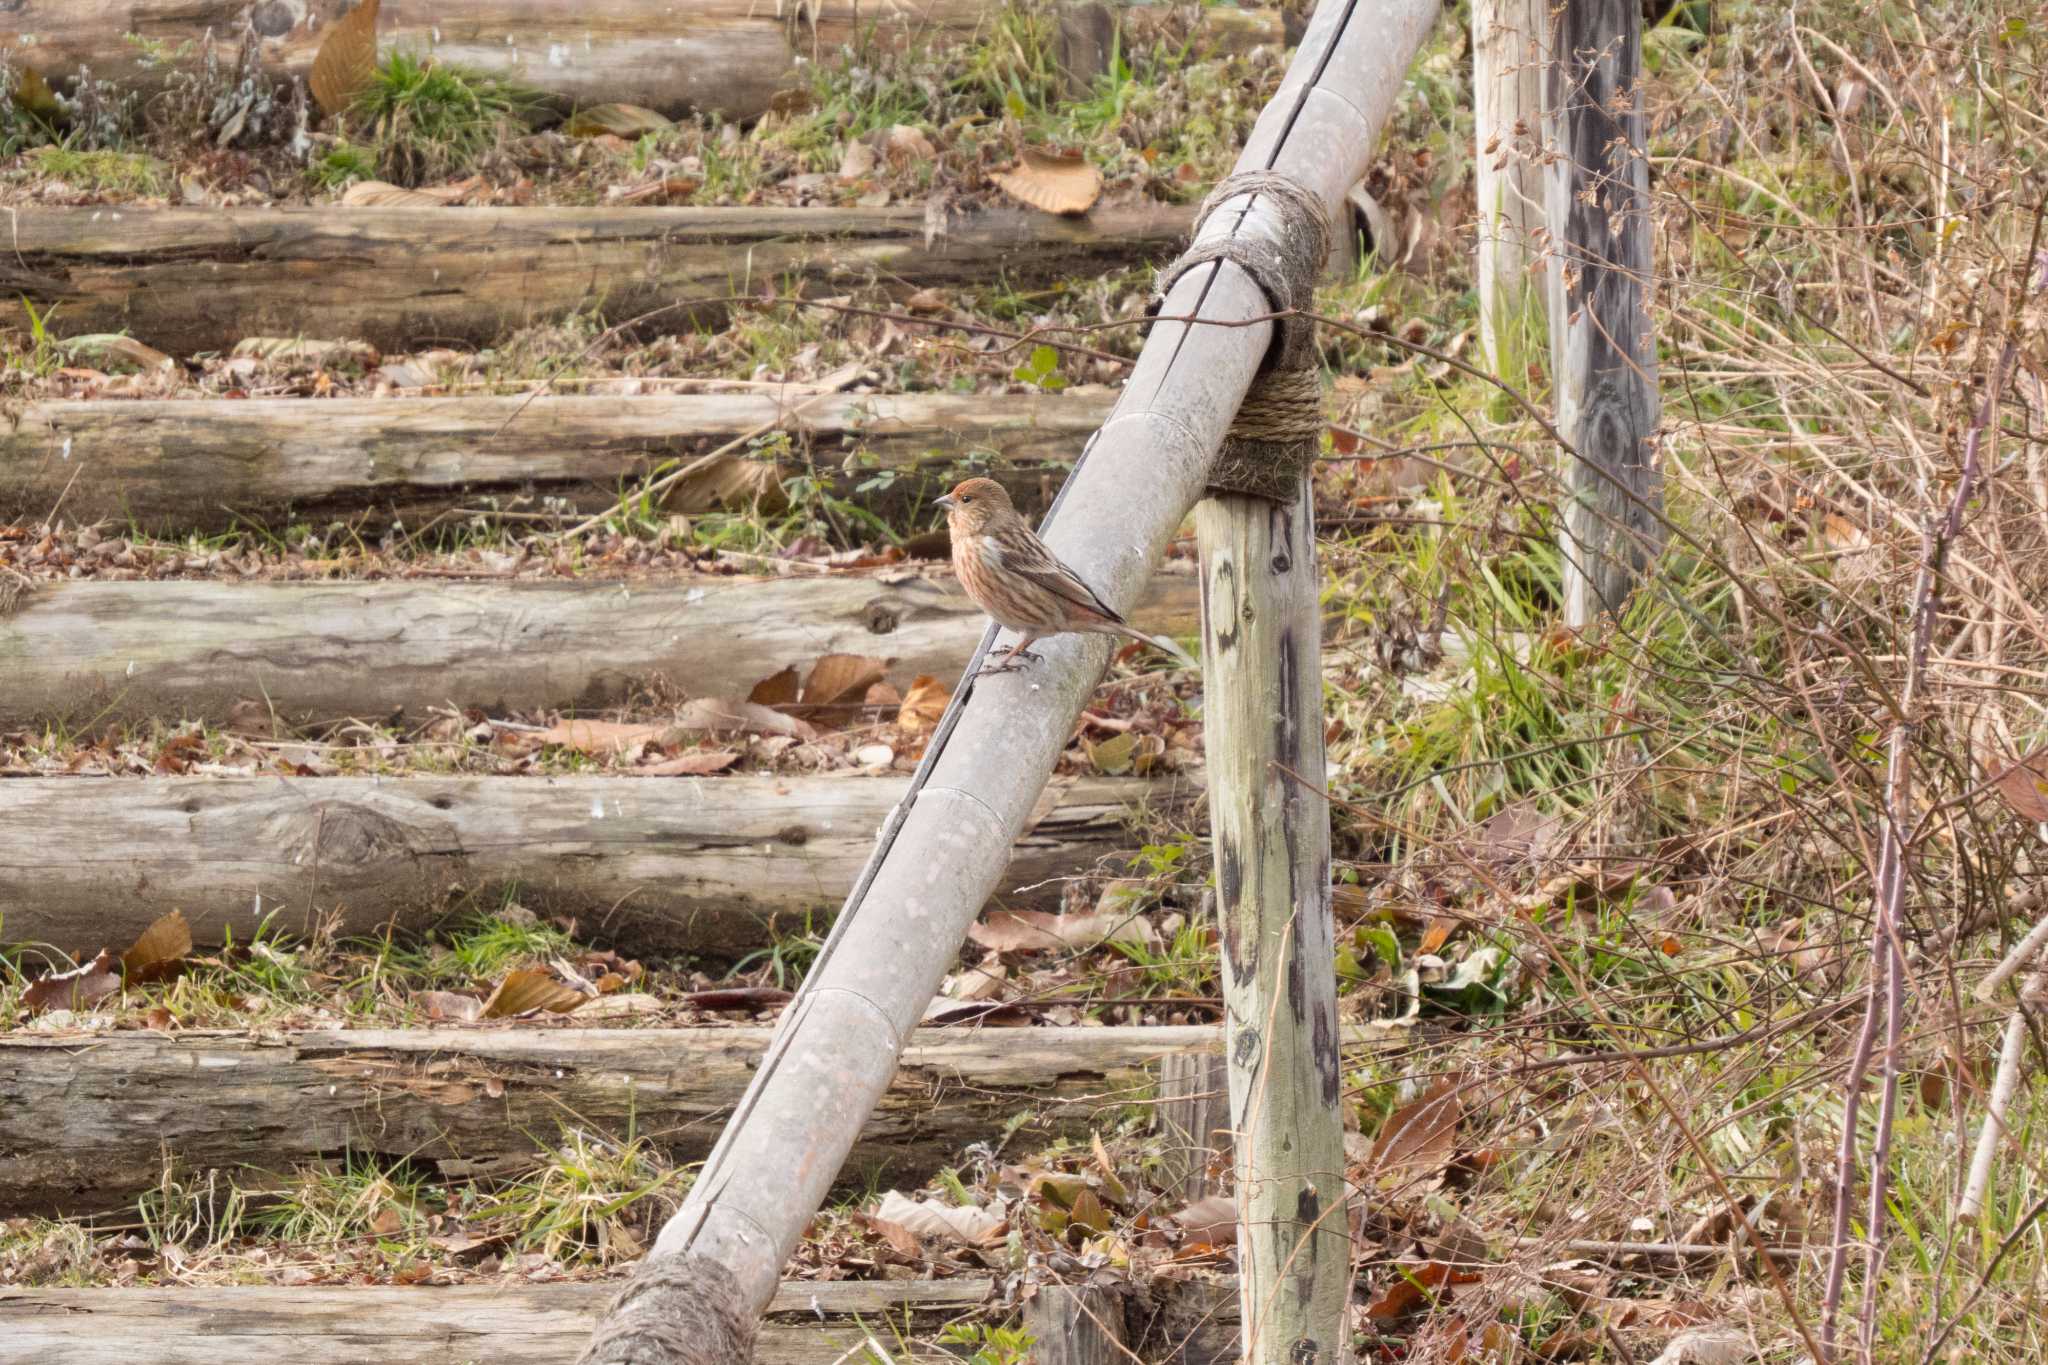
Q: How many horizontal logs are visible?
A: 7